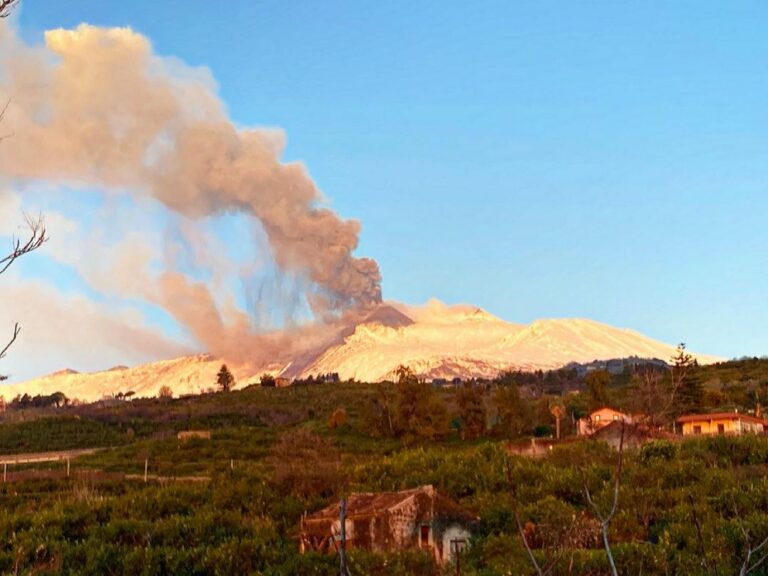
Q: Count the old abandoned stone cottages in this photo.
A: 1